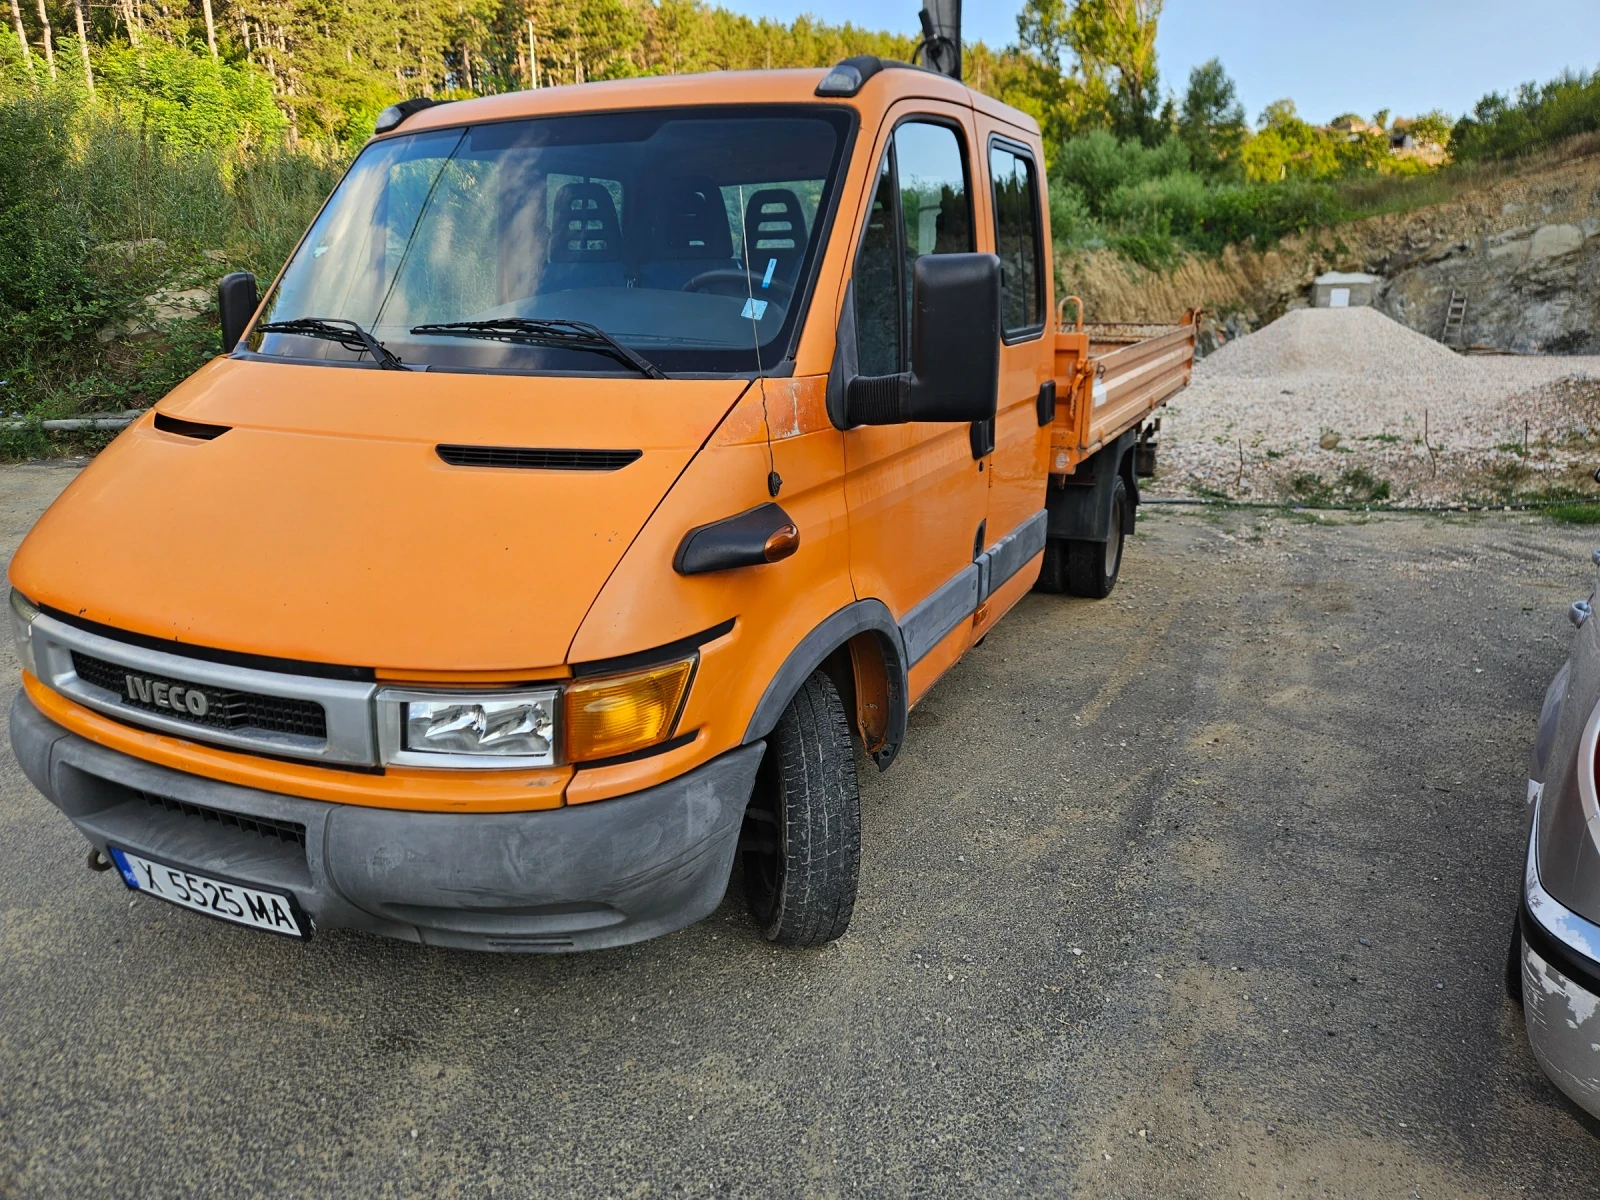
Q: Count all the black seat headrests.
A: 3